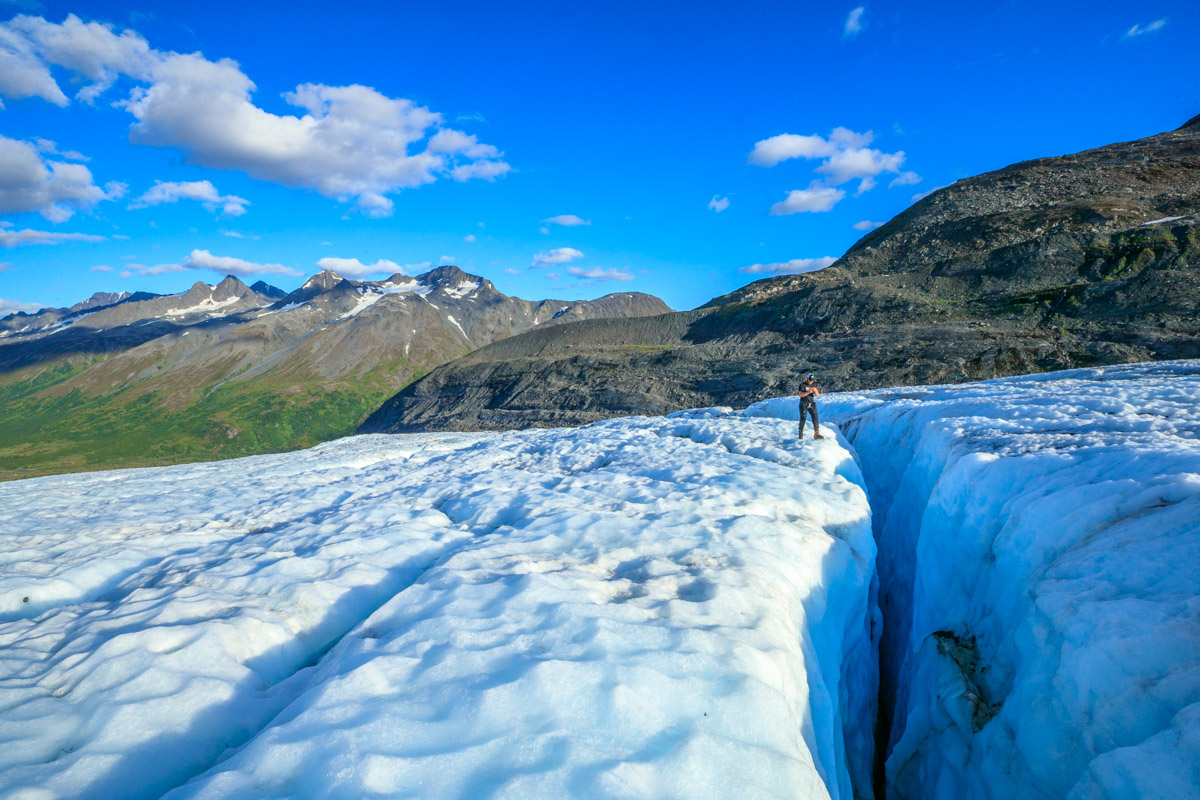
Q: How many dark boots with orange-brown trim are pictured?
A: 2